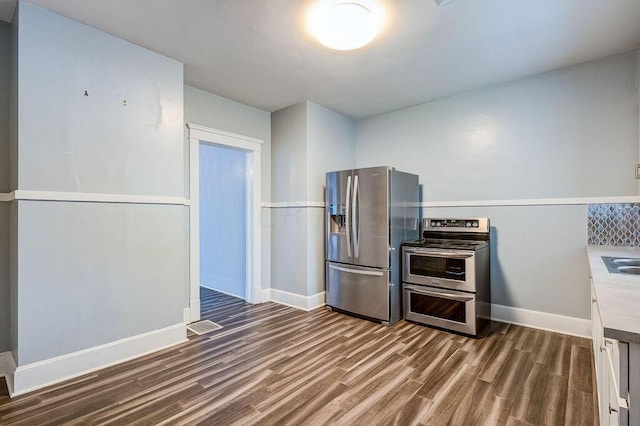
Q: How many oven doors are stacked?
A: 2